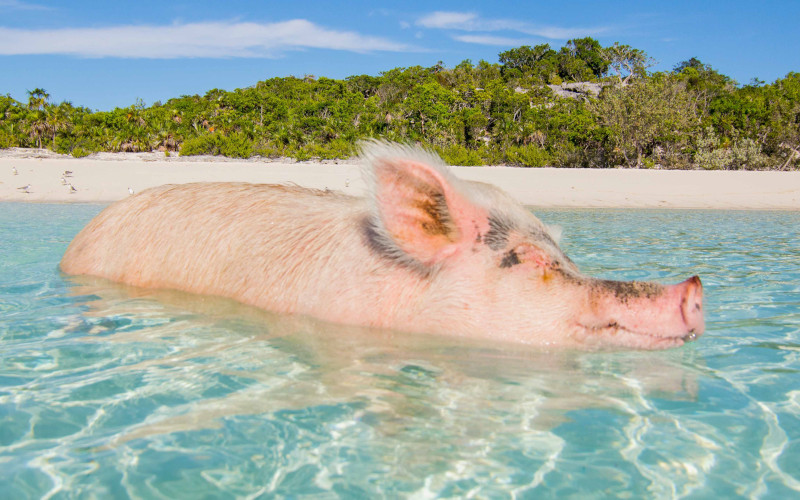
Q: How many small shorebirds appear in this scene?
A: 6